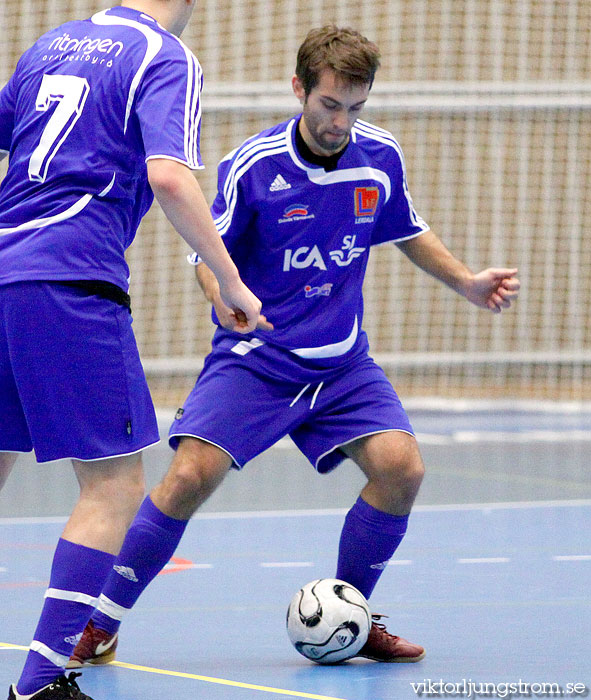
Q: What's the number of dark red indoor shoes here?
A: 2